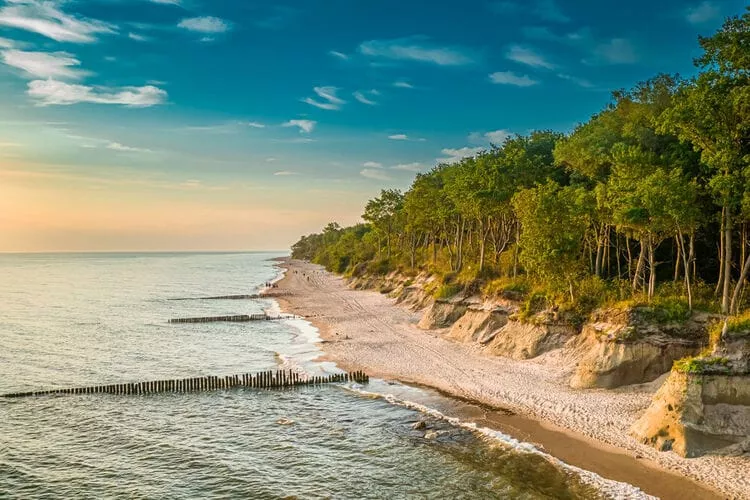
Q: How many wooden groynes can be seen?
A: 3